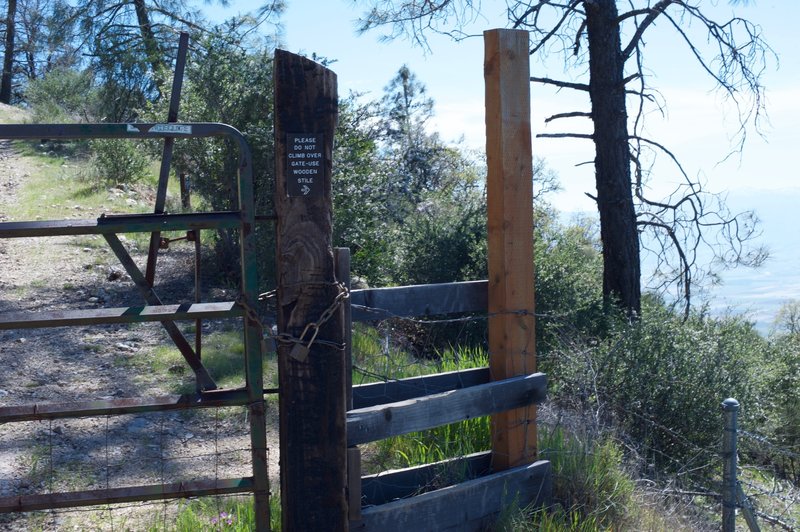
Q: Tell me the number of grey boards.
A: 5